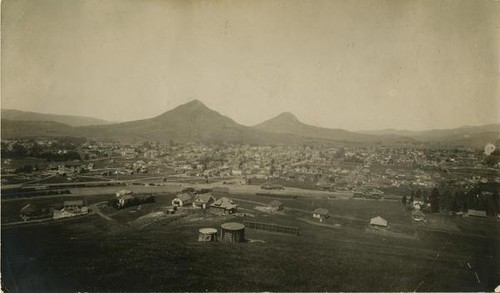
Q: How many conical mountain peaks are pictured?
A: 2